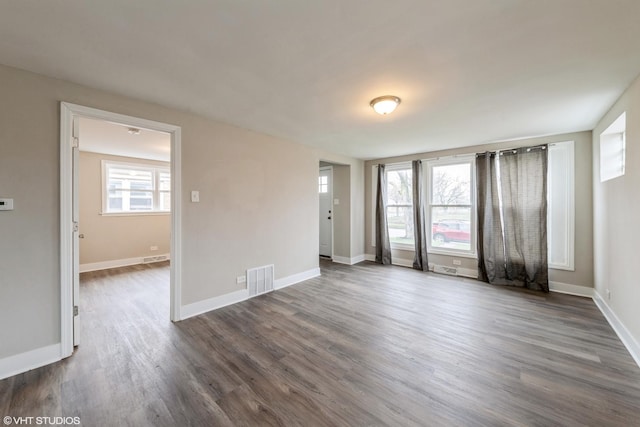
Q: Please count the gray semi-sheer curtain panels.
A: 4